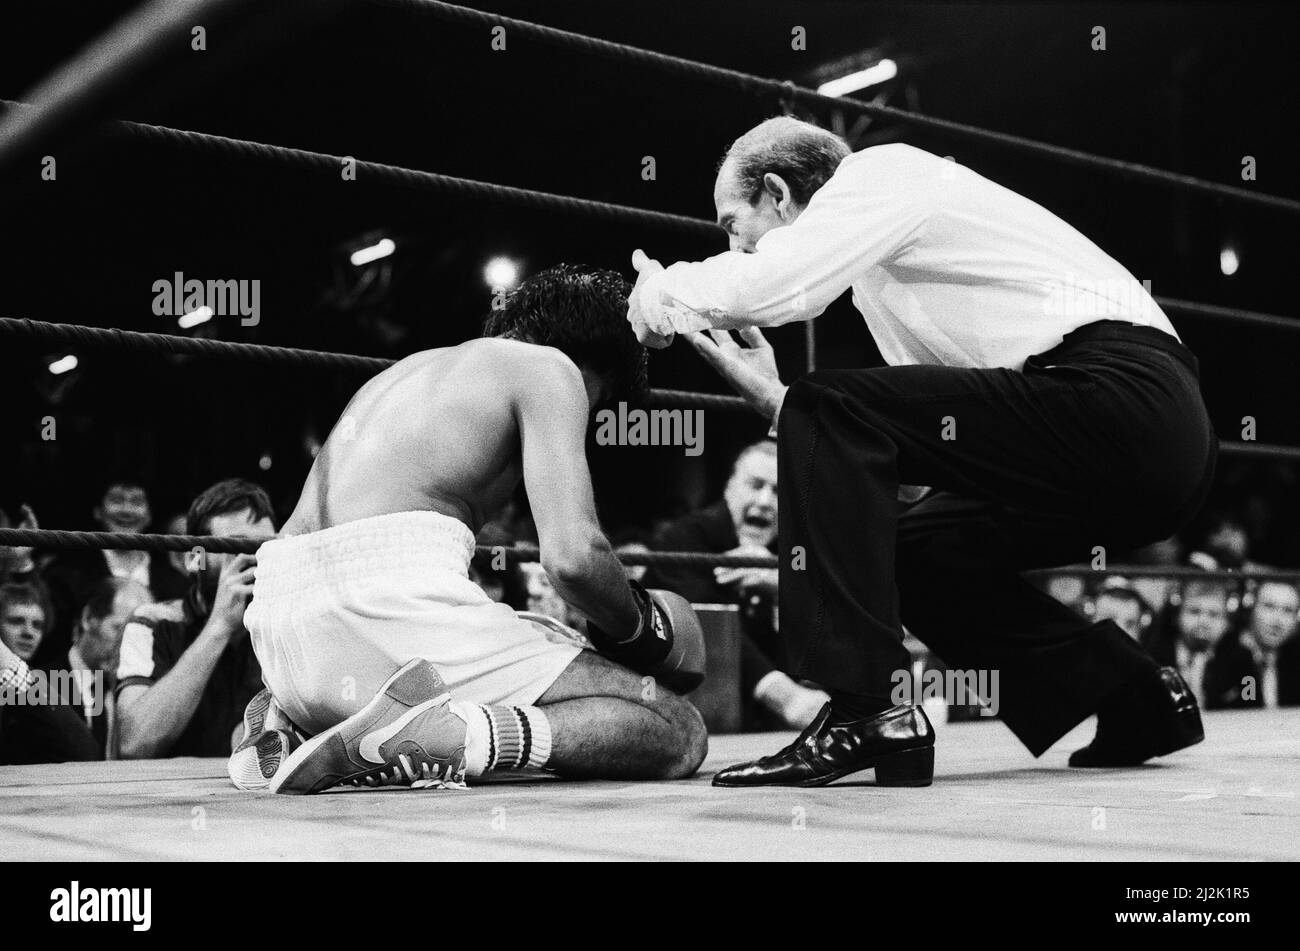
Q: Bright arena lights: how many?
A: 6